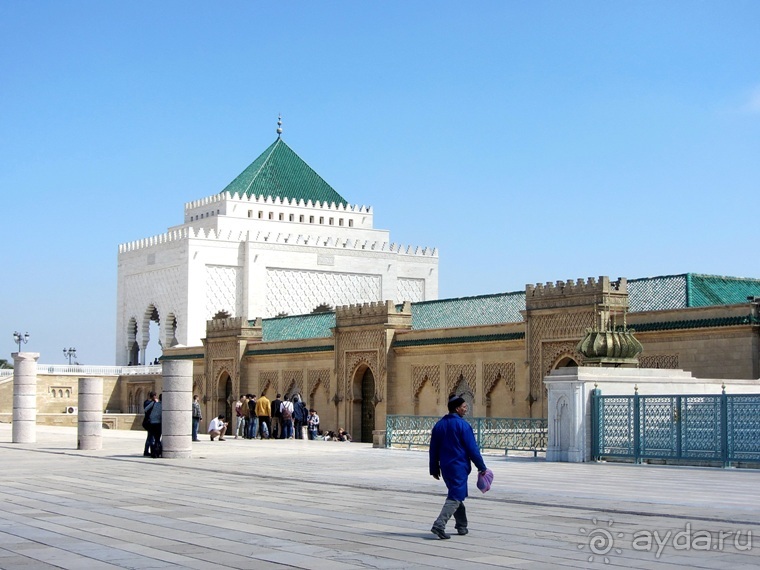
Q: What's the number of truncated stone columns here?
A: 3